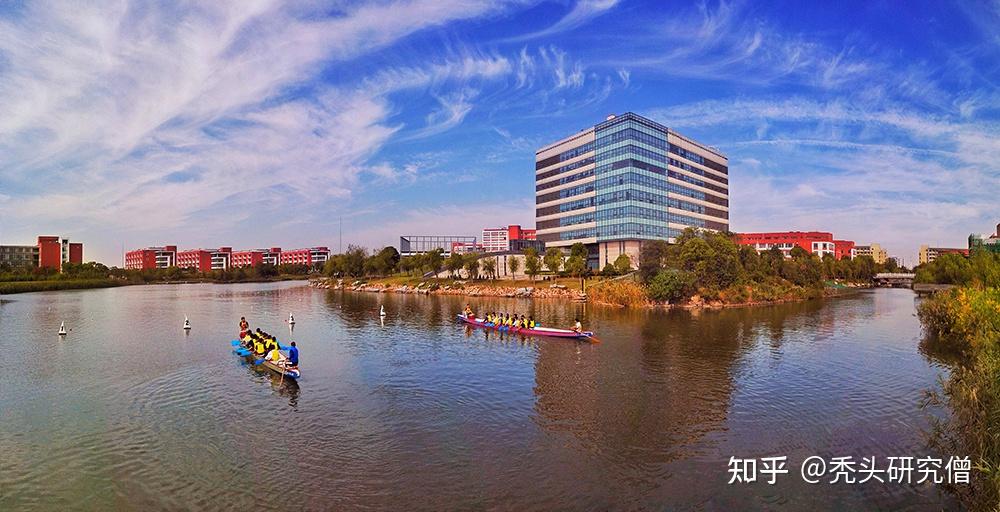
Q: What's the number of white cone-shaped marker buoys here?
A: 4